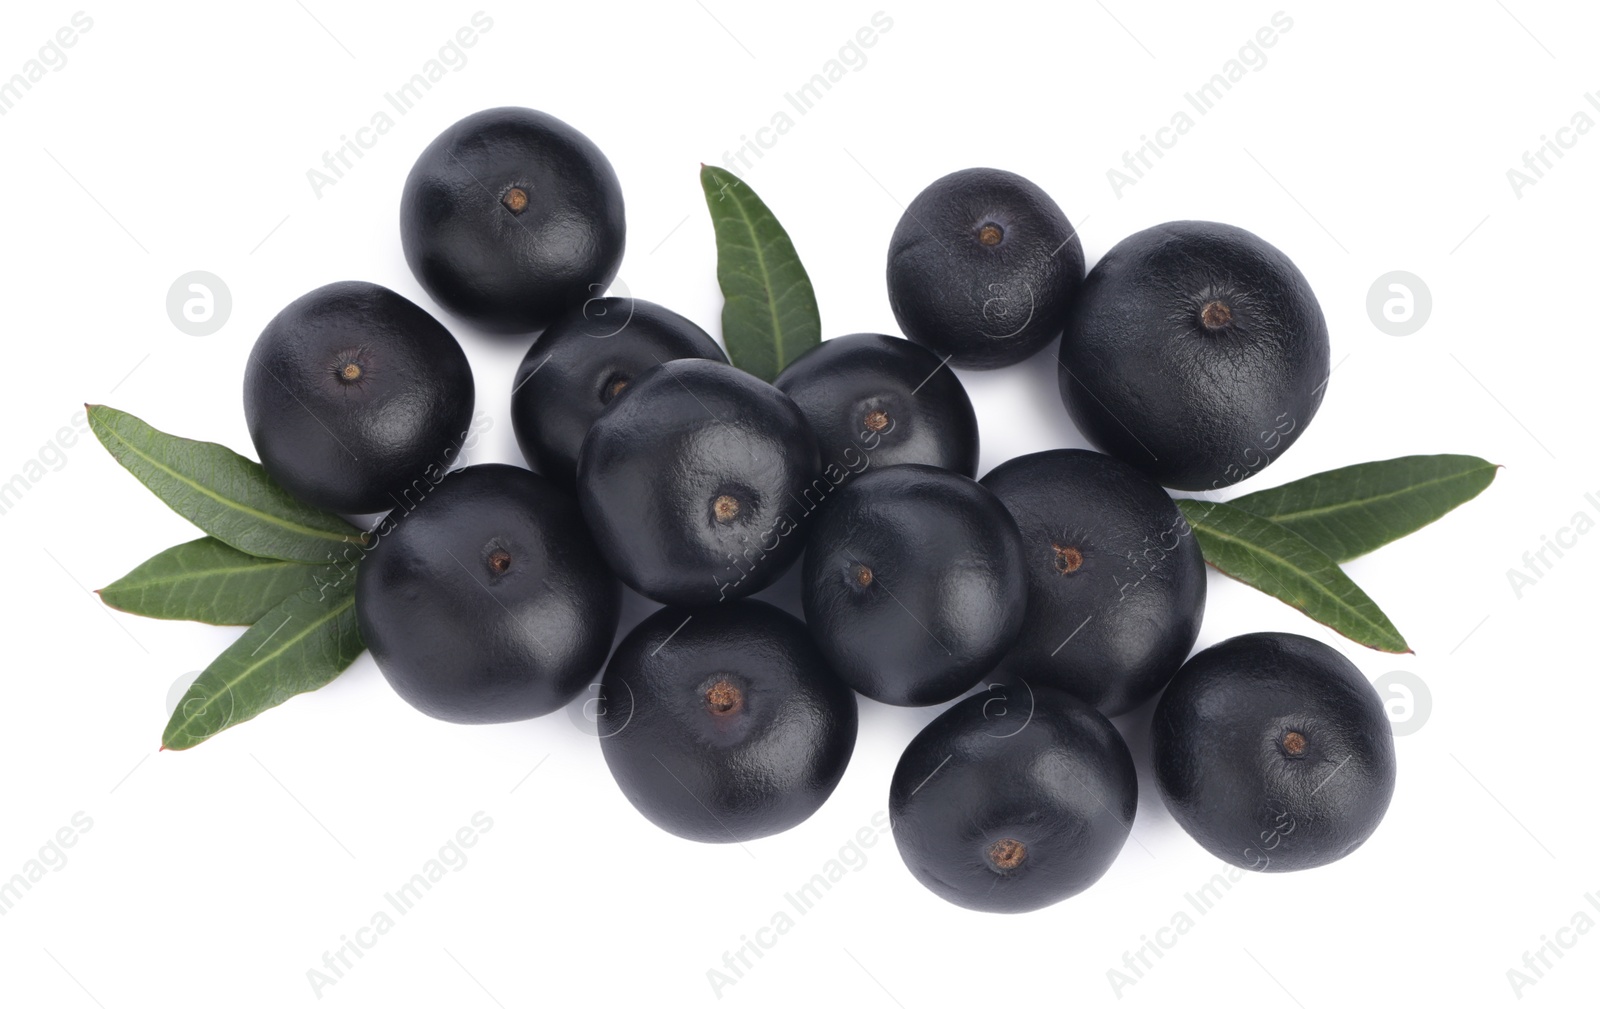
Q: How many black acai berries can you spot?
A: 13